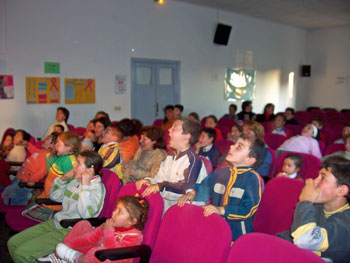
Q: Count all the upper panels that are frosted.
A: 2